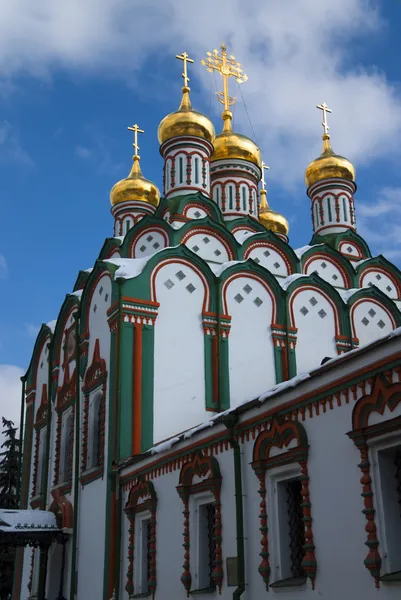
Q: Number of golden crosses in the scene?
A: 5